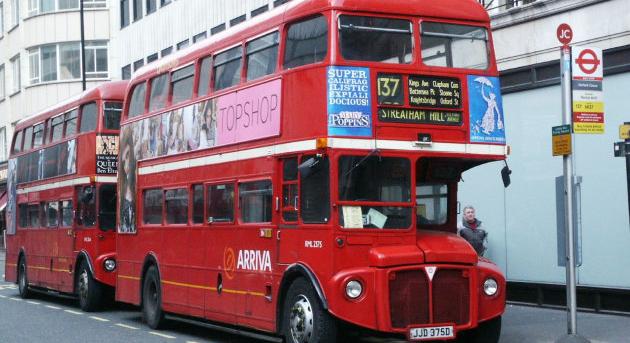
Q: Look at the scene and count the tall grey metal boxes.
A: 1